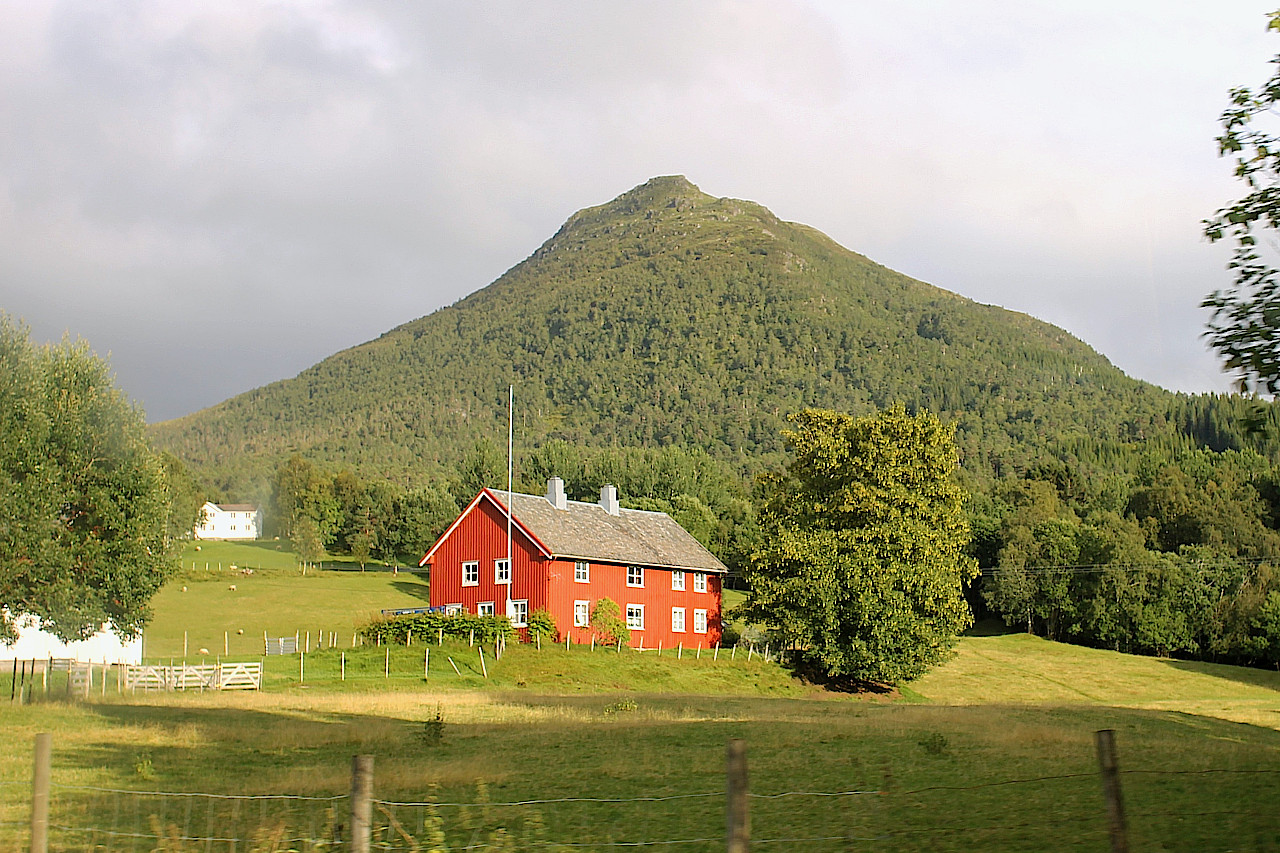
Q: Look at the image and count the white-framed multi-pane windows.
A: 13